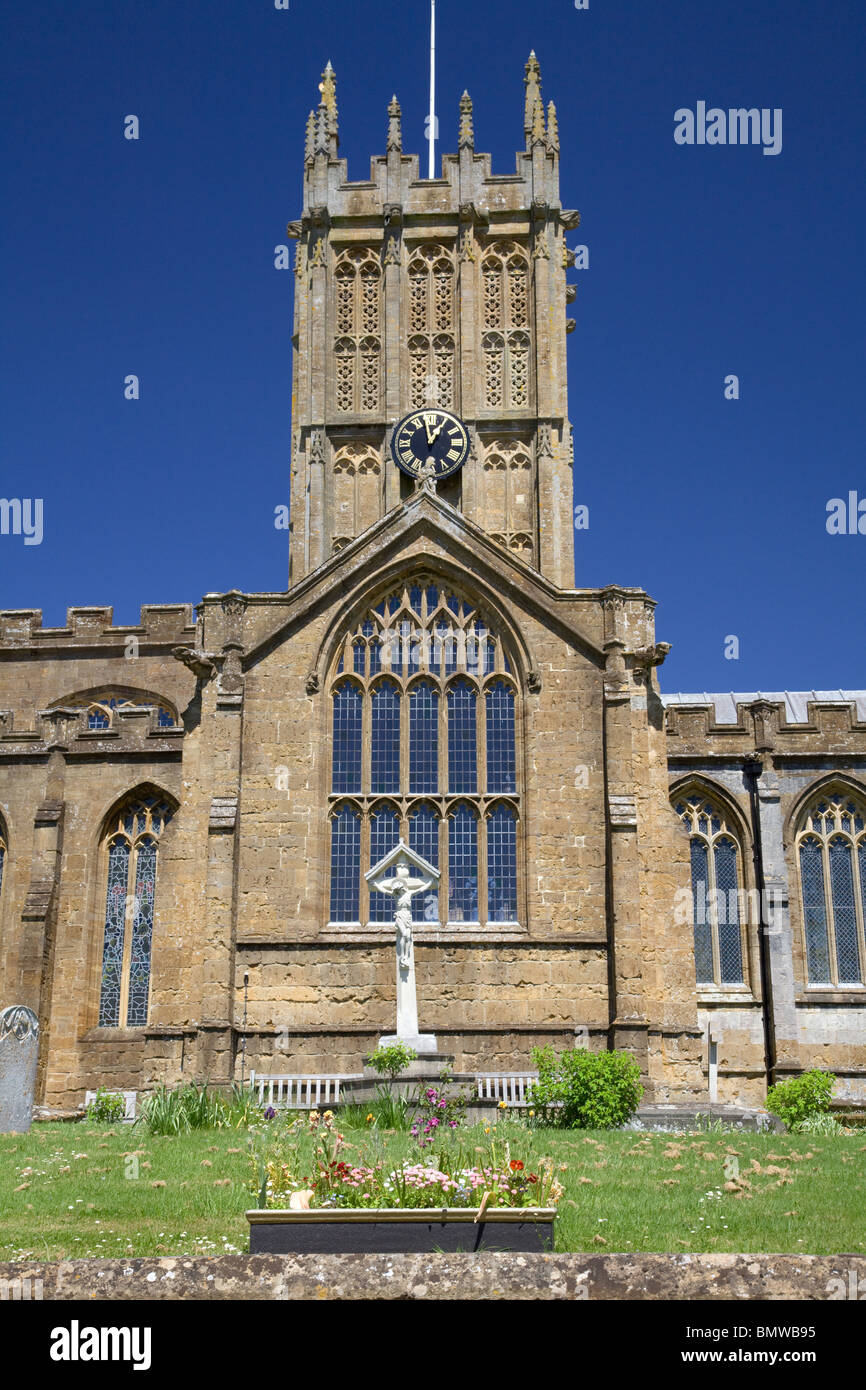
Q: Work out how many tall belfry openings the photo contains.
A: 3